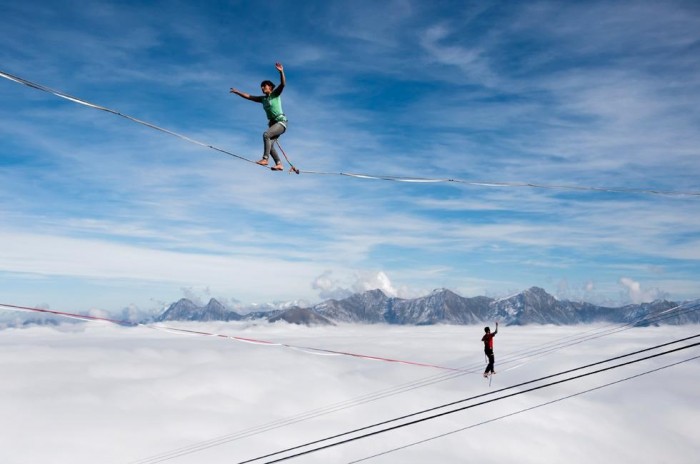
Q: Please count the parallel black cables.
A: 3